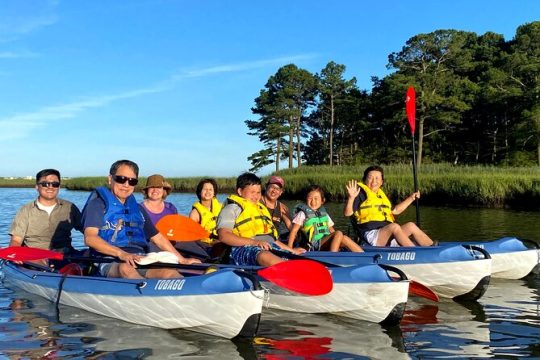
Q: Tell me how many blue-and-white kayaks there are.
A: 4